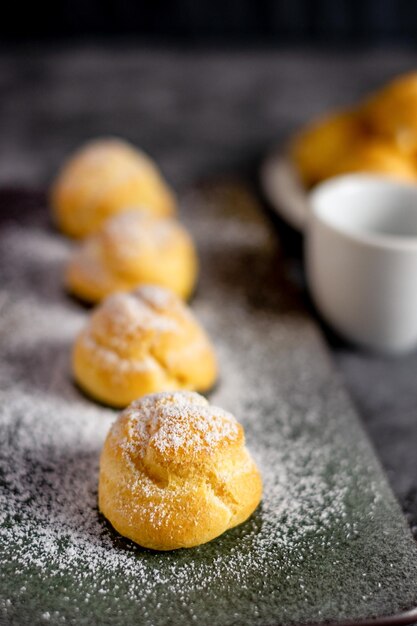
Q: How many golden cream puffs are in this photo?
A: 4